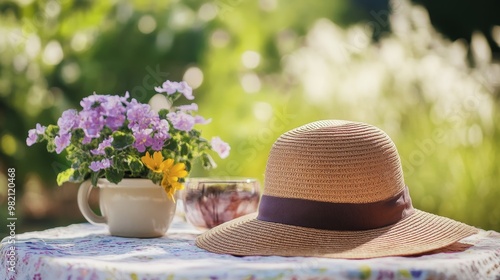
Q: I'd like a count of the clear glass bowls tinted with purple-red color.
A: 1